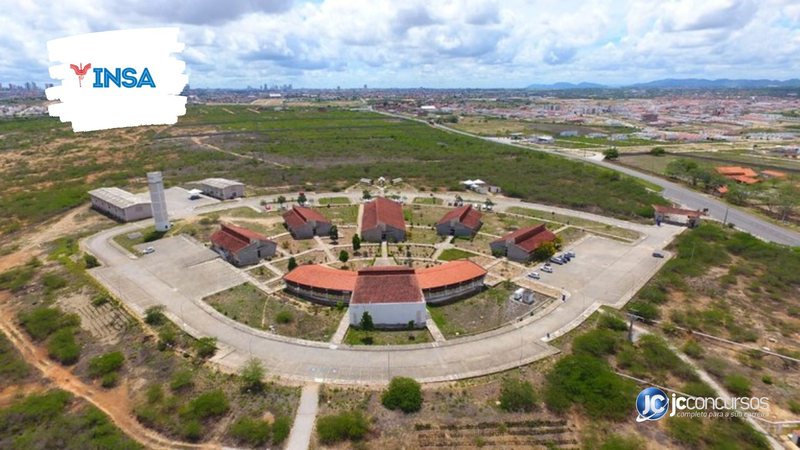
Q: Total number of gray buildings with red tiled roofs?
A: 5